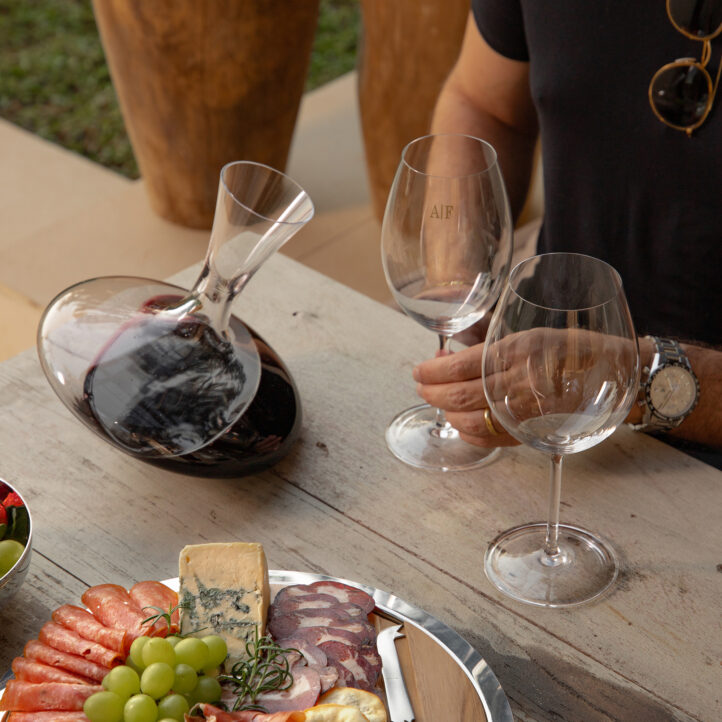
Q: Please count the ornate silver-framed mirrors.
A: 0